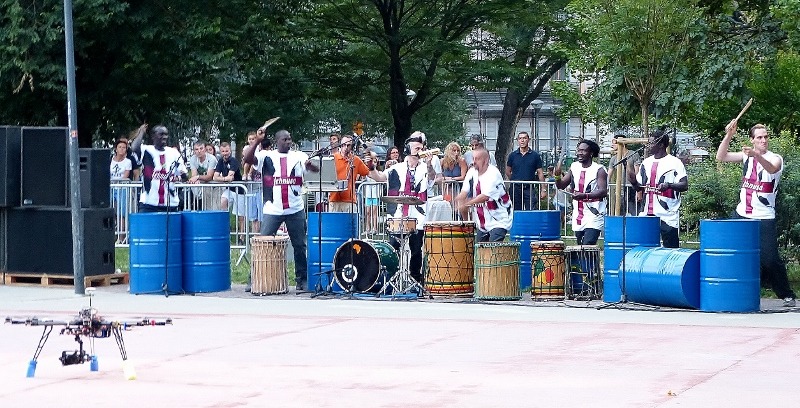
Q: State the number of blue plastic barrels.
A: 7